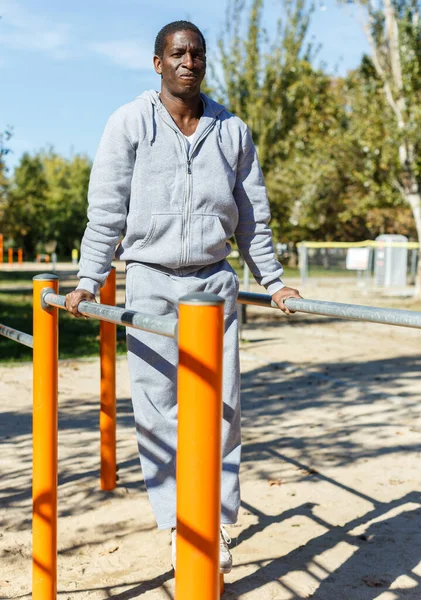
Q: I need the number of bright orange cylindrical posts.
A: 3